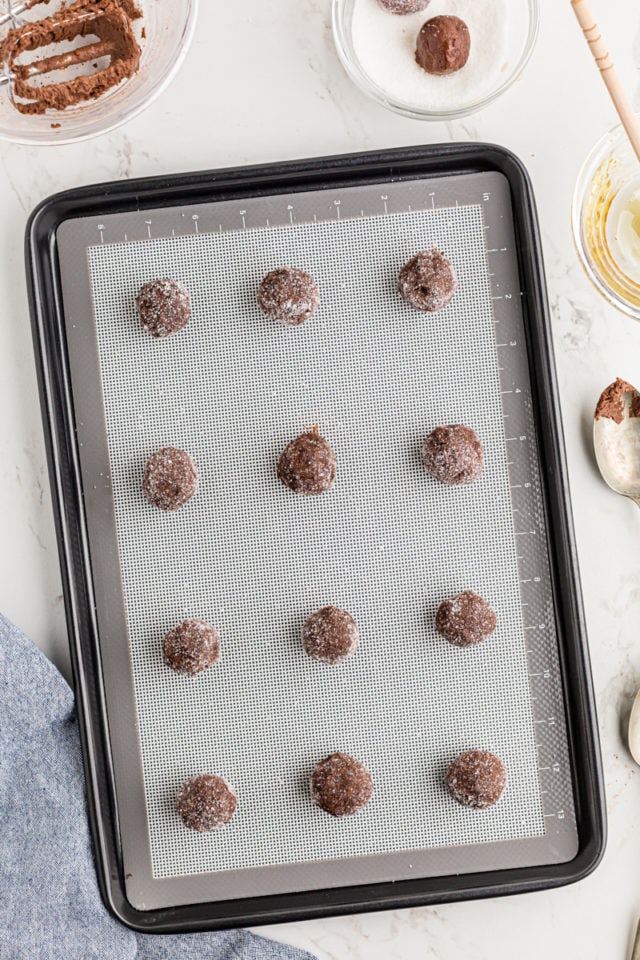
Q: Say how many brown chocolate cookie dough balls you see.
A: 14